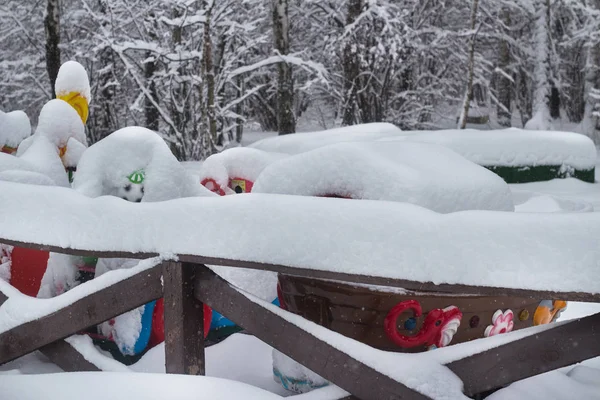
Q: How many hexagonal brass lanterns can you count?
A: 0